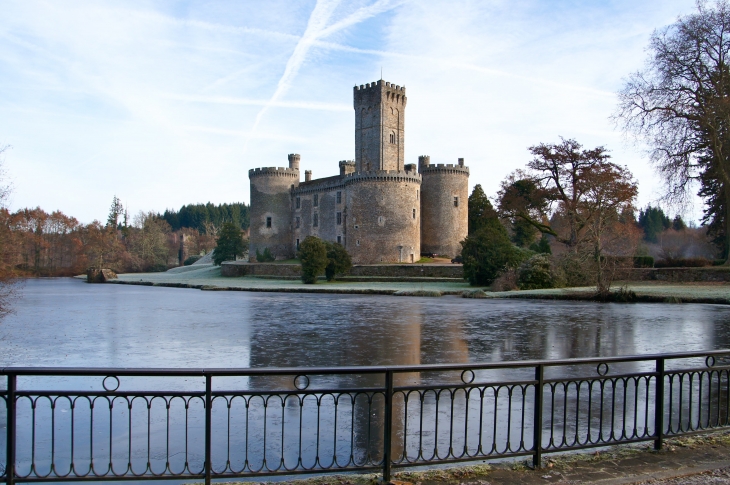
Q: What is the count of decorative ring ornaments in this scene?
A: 5